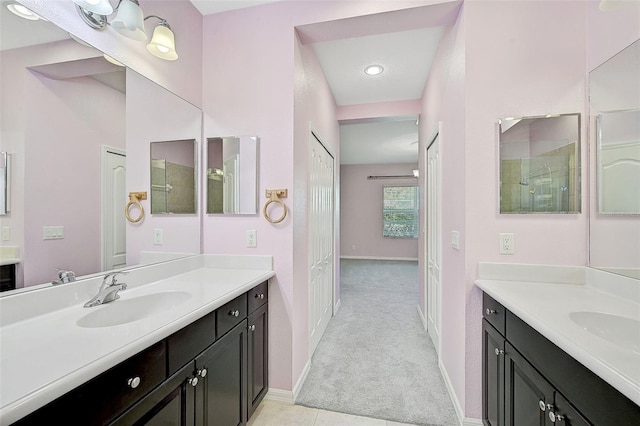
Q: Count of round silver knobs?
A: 10